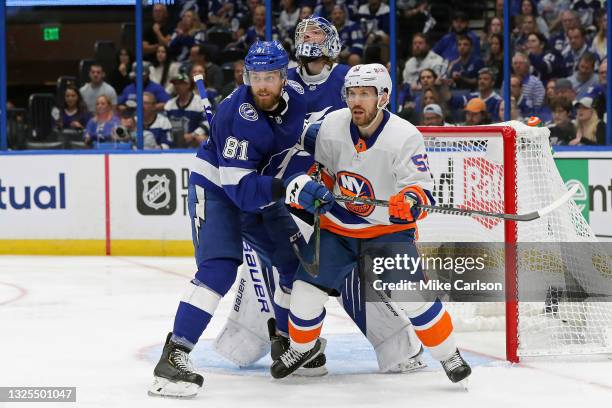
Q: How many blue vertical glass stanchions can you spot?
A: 6